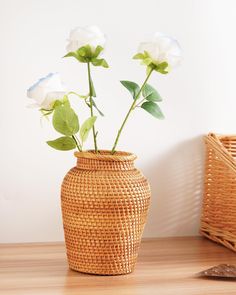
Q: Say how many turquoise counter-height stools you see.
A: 0